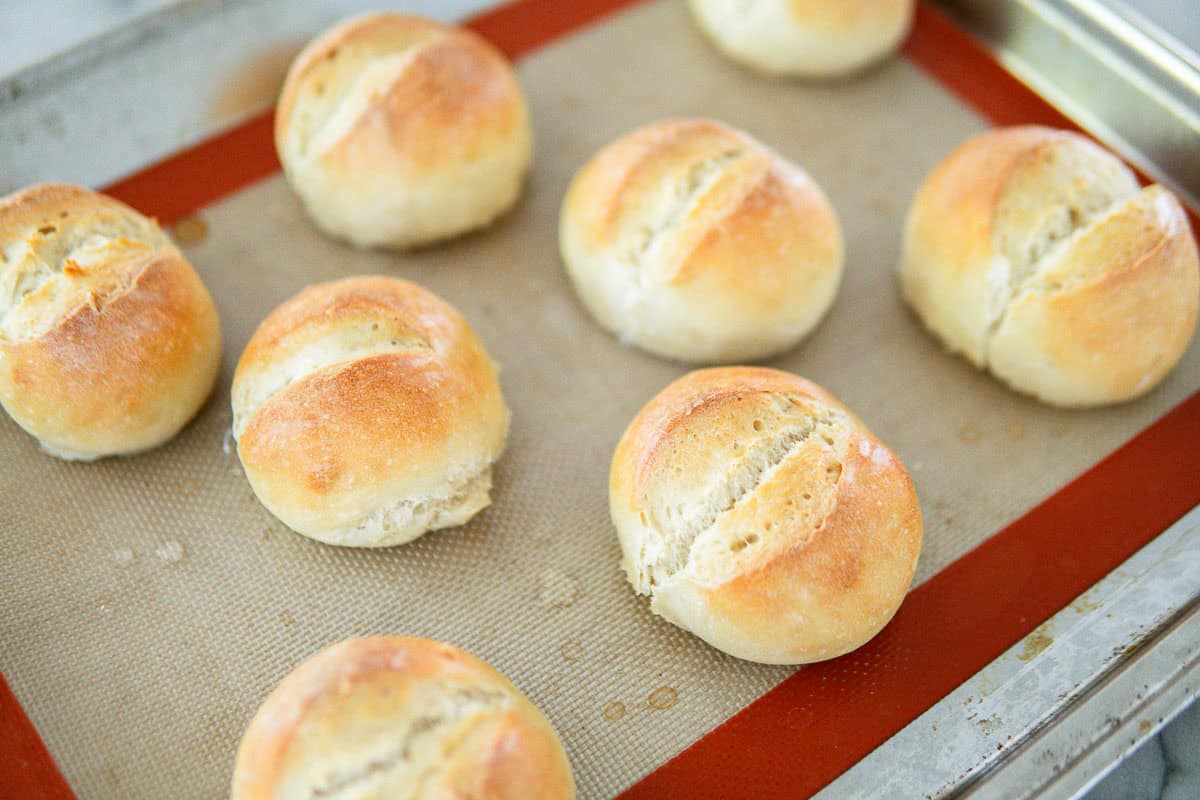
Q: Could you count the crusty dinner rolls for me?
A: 8